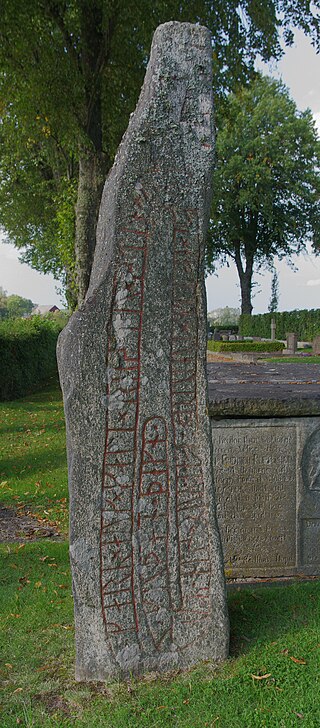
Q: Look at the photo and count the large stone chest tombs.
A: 1